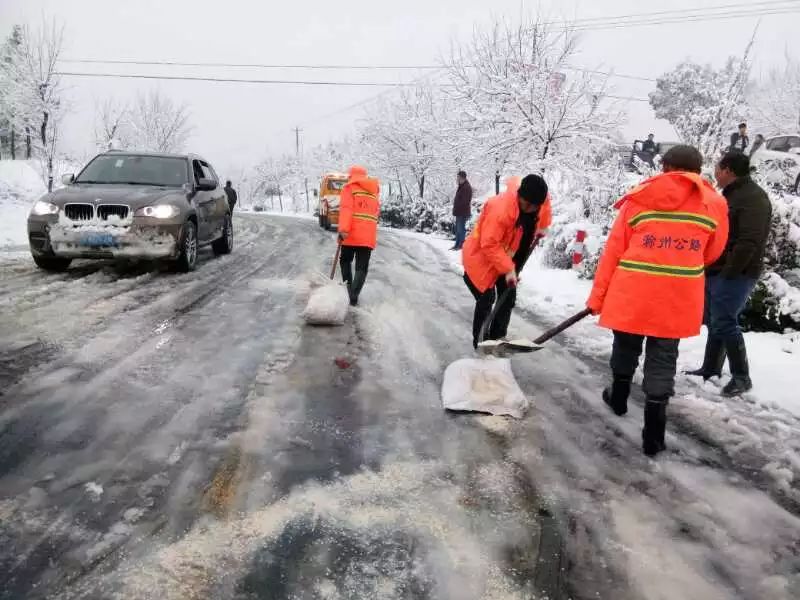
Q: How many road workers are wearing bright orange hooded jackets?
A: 3